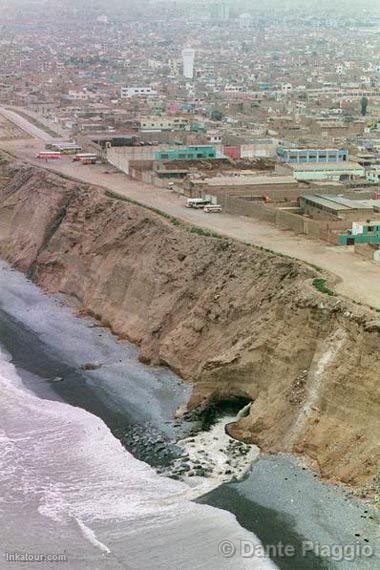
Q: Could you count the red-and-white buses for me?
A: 3